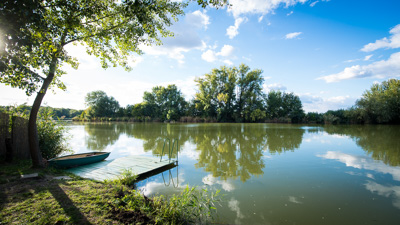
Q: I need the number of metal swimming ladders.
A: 1